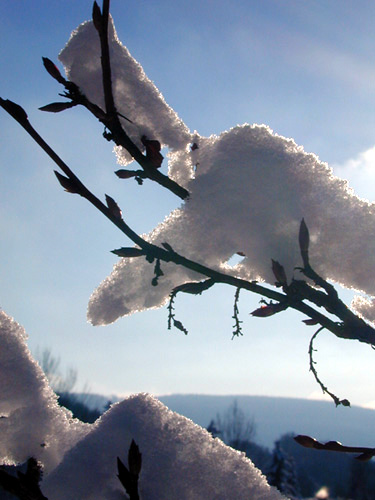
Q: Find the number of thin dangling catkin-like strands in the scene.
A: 3